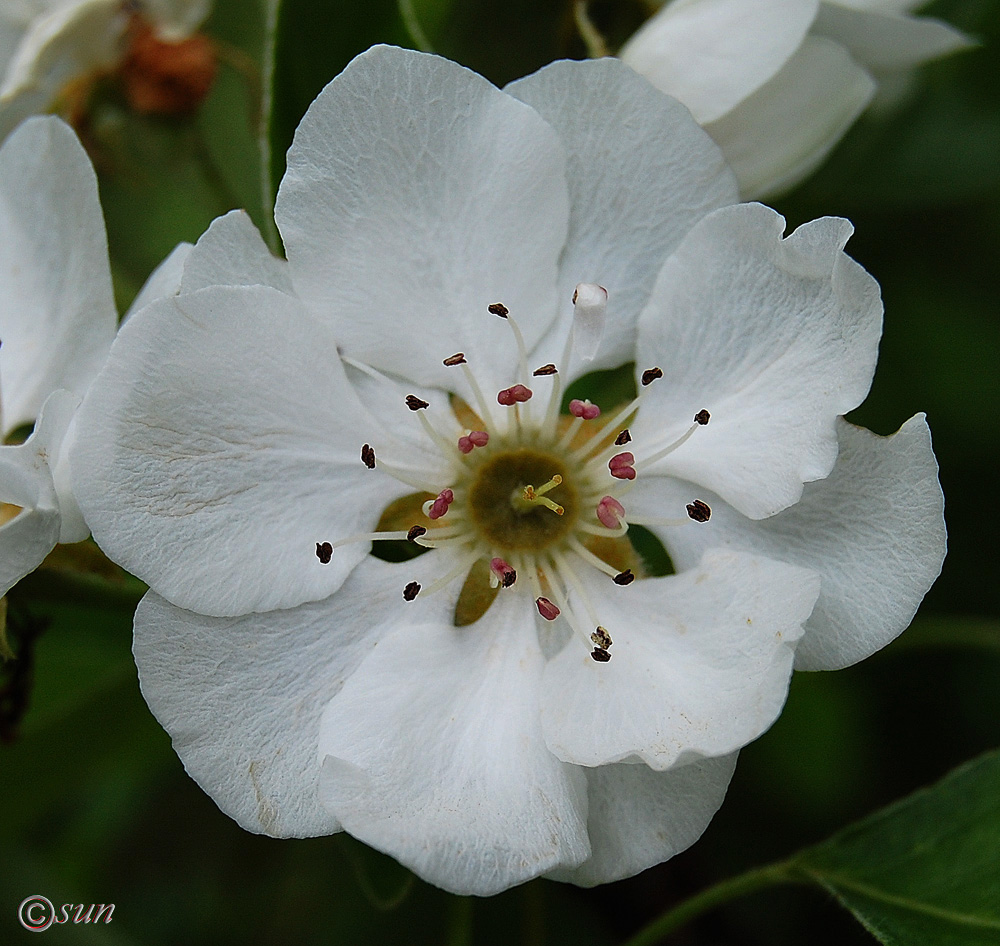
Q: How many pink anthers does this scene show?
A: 8